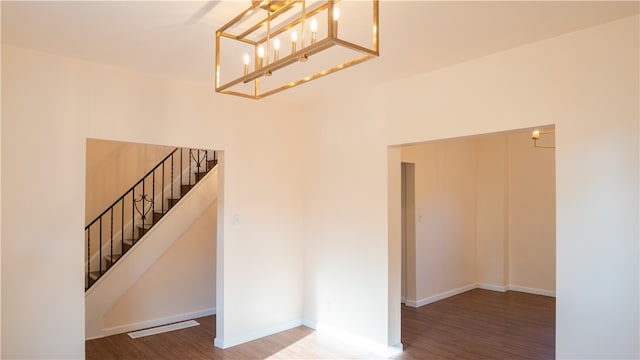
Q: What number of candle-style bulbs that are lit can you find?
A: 6